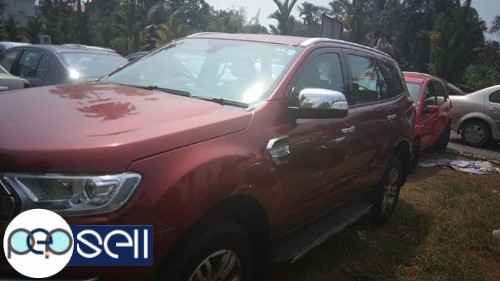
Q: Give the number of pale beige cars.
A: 2